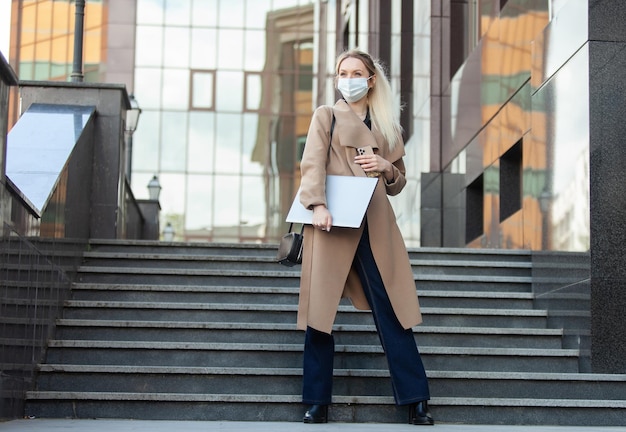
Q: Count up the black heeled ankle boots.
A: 2